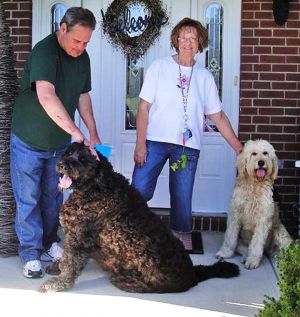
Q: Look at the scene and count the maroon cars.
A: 0